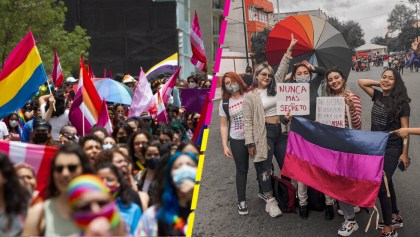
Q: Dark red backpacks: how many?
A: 1